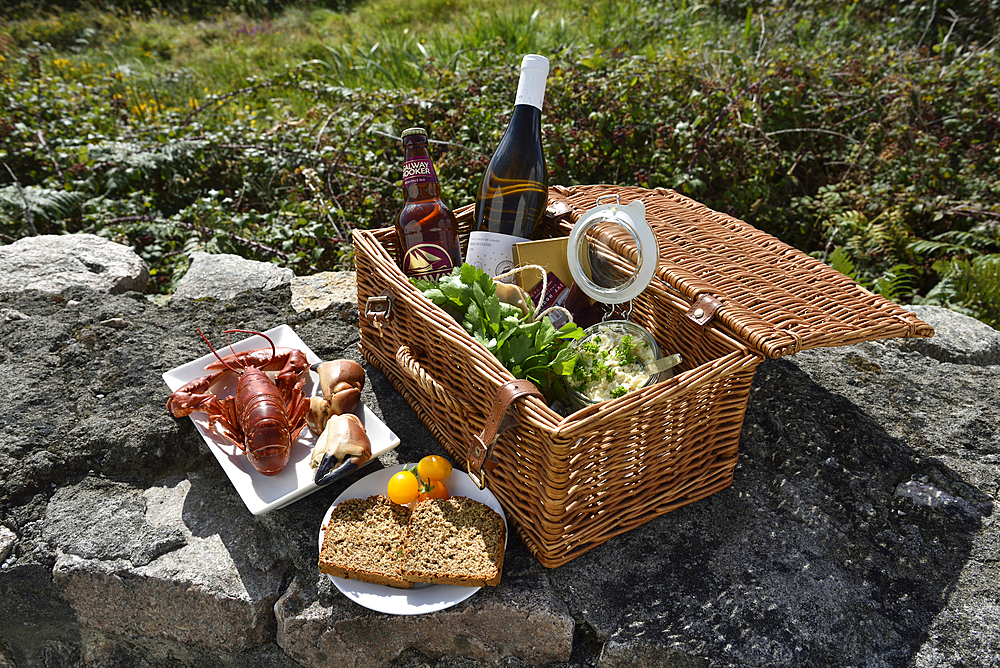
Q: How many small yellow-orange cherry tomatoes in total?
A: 3